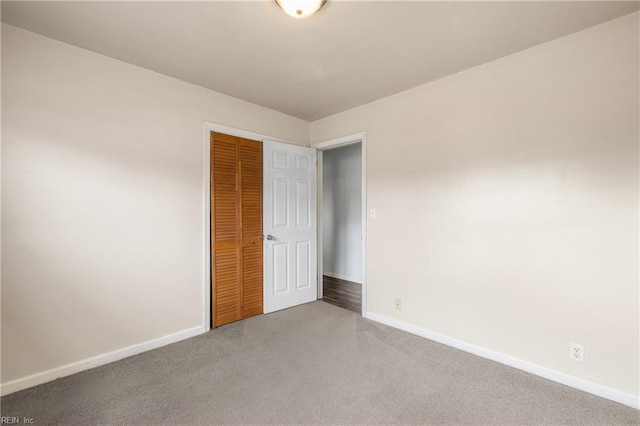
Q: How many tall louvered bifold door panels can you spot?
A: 2